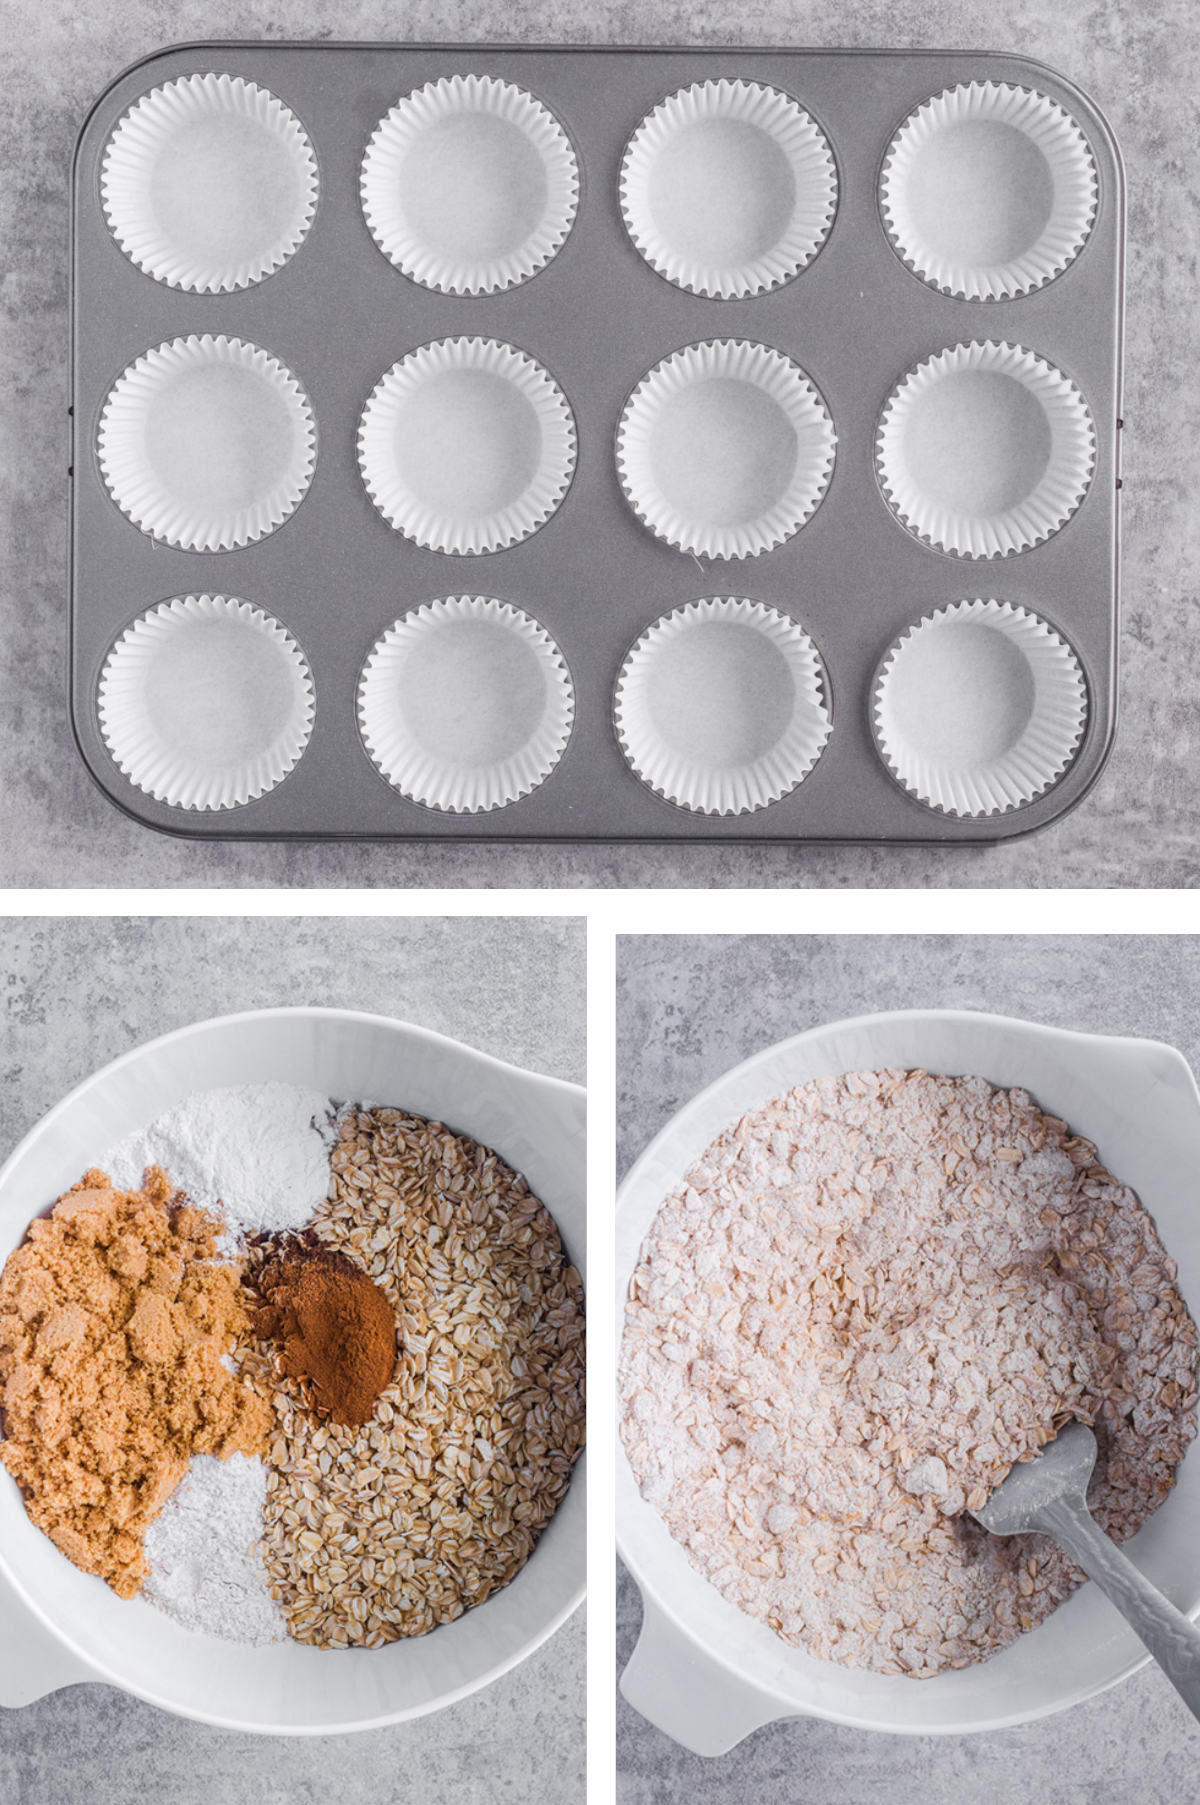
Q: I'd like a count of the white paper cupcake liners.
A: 12